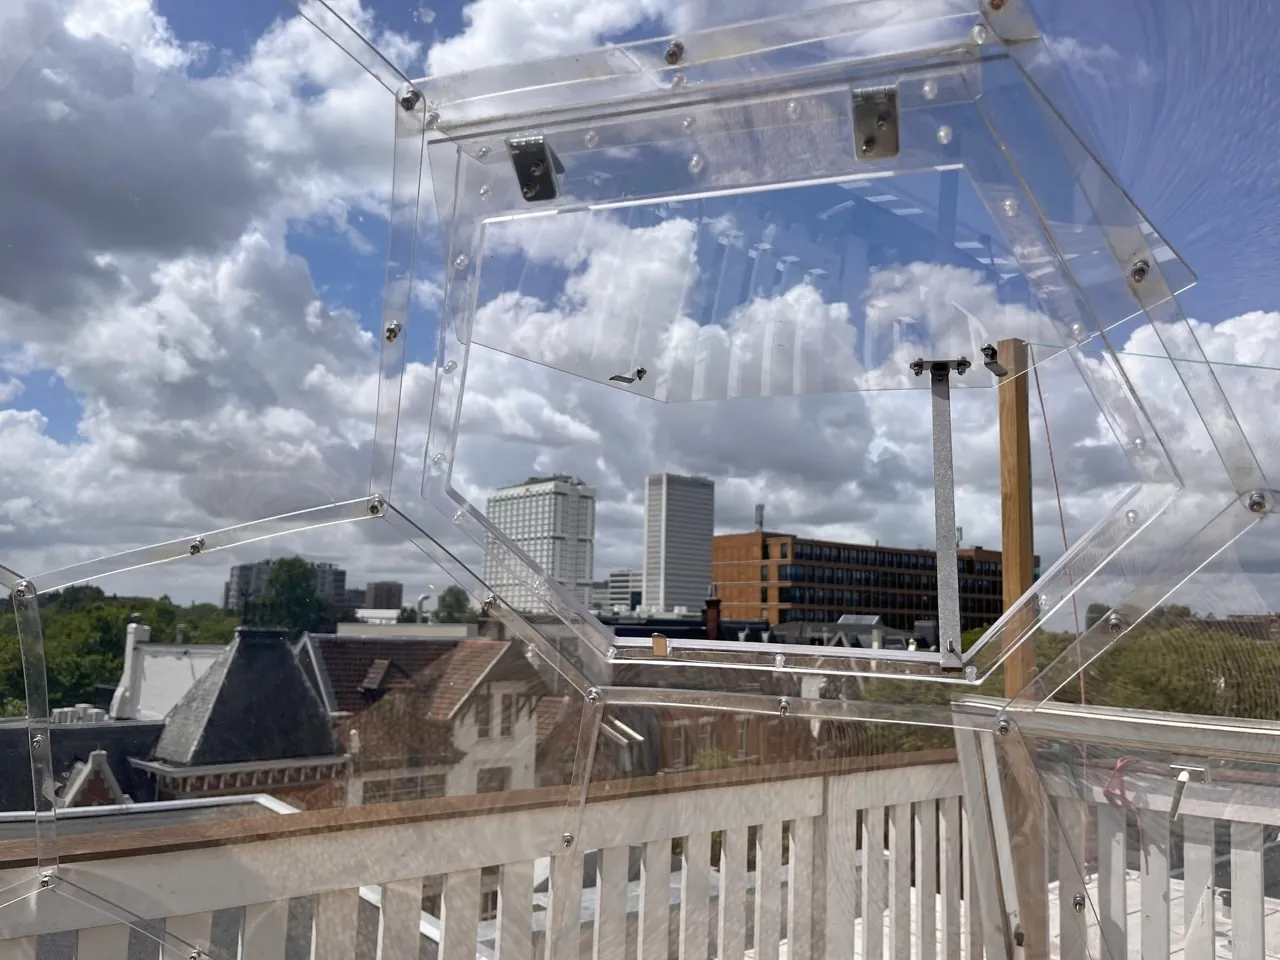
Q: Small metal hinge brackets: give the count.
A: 2